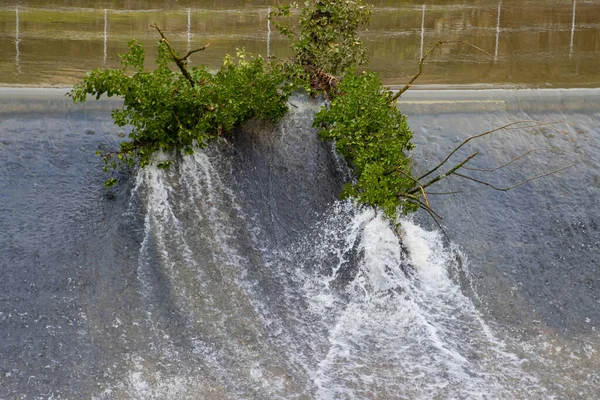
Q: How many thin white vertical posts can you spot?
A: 7